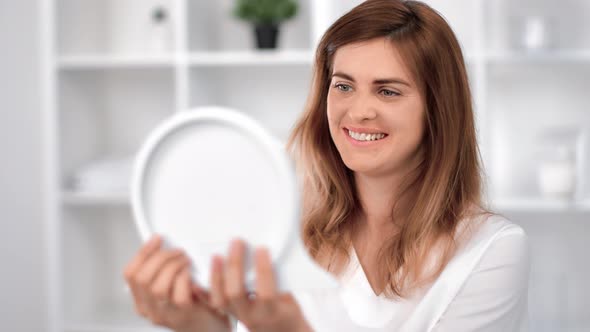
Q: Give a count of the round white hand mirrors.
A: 1